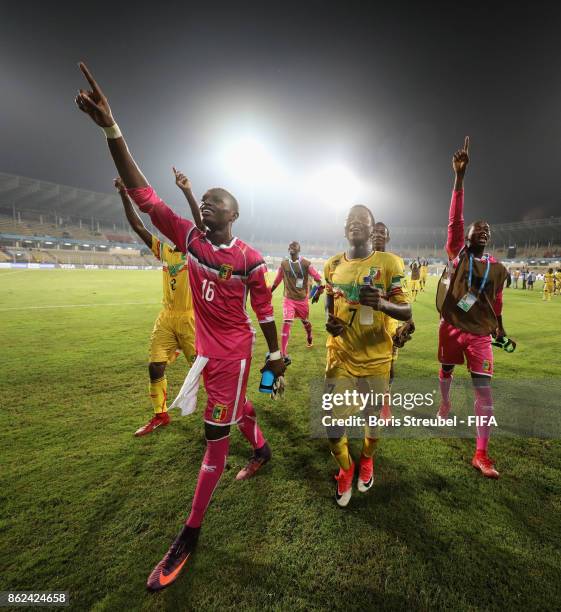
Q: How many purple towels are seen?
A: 0